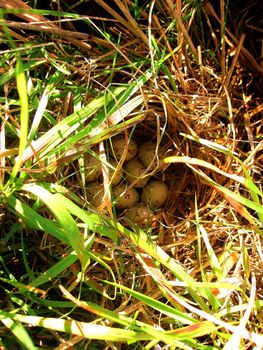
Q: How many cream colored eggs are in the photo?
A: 9